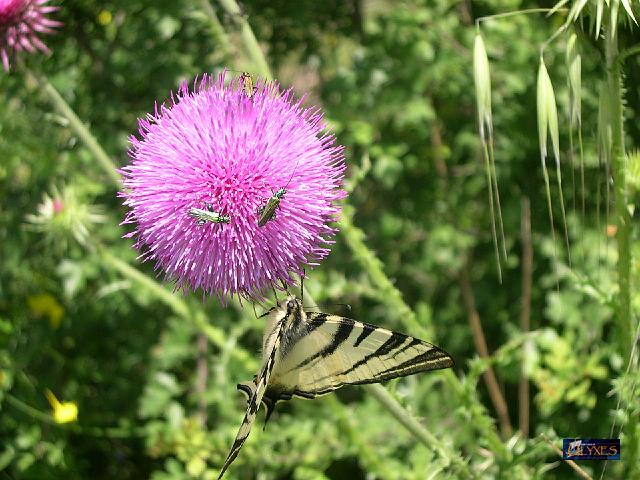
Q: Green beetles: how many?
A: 2